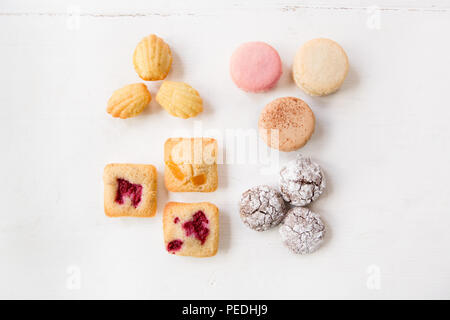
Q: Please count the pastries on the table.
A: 12